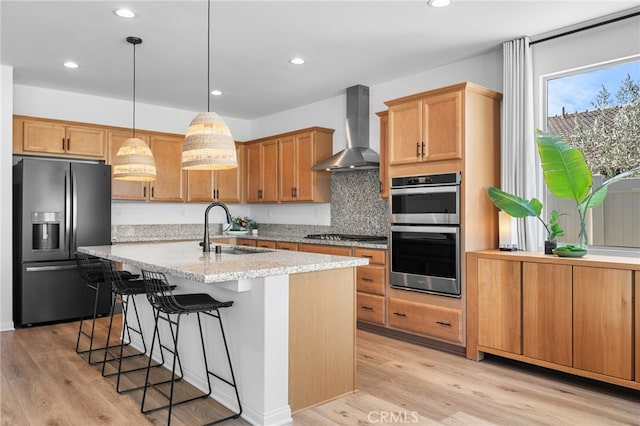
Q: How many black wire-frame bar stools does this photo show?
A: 3